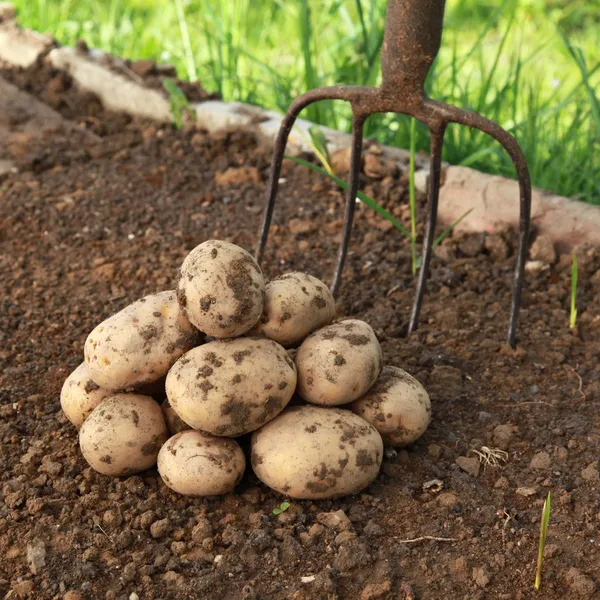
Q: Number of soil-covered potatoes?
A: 11